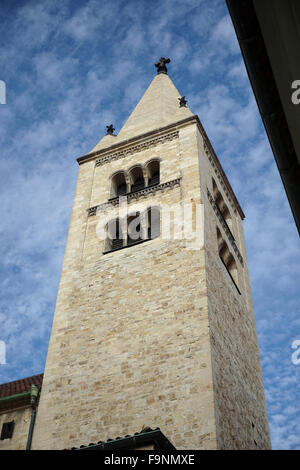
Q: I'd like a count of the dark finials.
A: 3